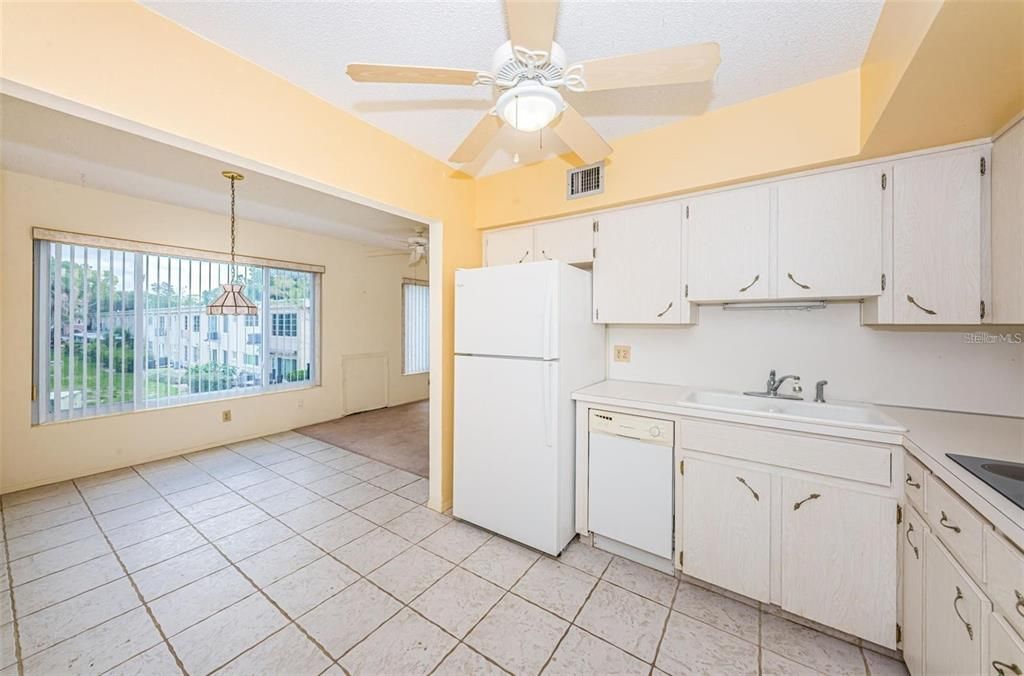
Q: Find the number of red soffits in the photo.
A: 0